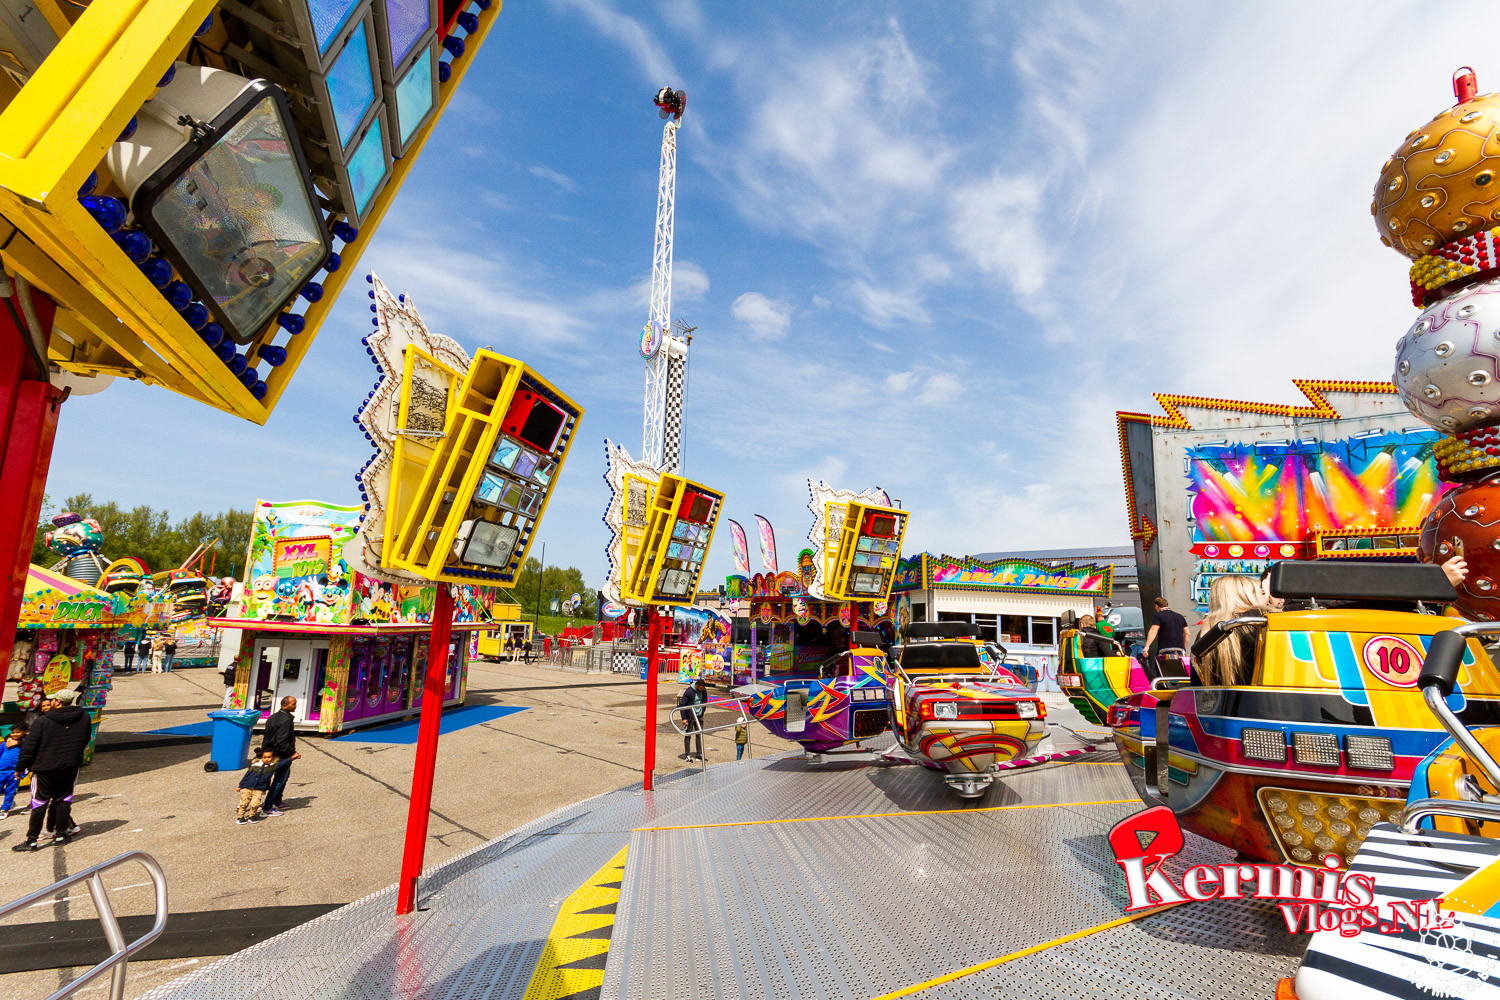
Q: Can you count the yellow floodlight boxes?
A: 4